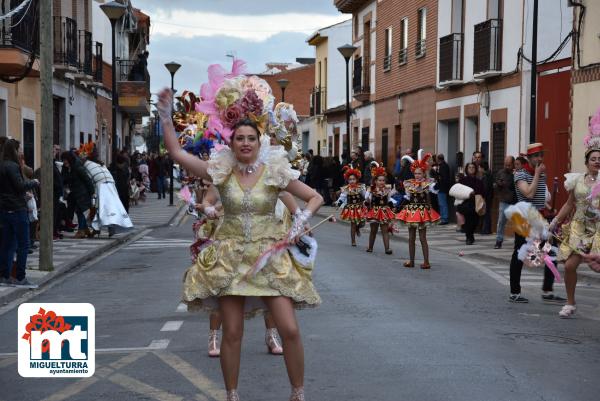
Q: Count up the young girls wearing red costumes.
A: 3